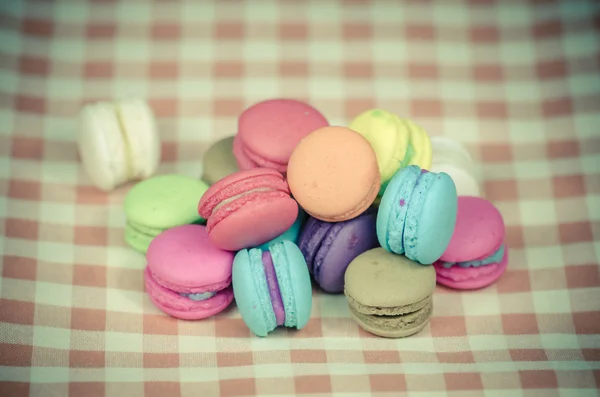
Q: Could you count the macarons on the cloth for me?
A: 15